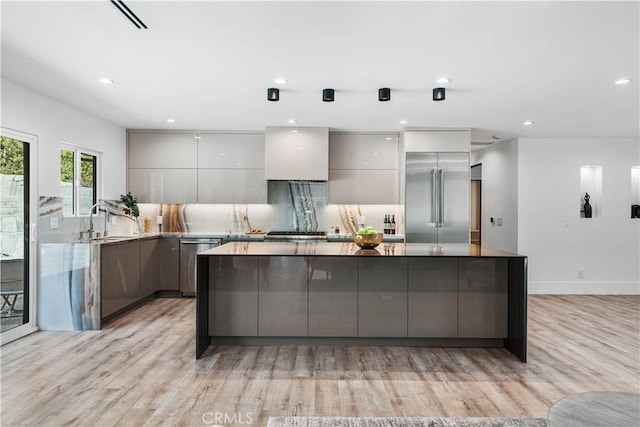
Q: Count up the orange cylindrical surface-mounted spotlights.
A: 0